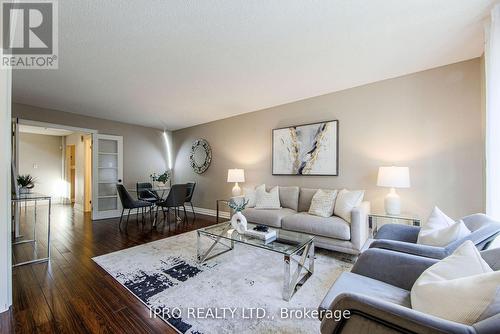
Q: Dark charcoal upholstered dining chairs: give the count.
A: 4